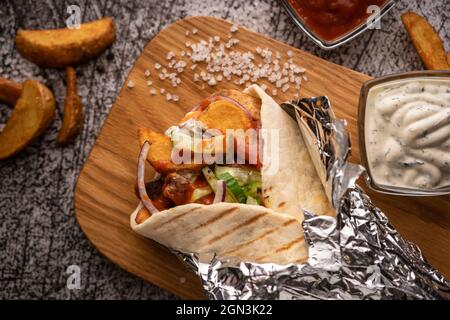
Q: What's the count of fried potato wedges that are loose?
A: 5